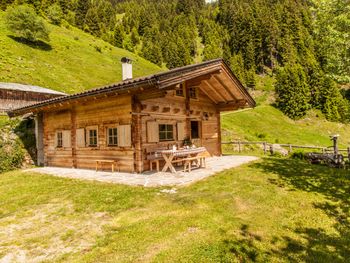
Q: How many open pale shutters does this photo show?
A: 5